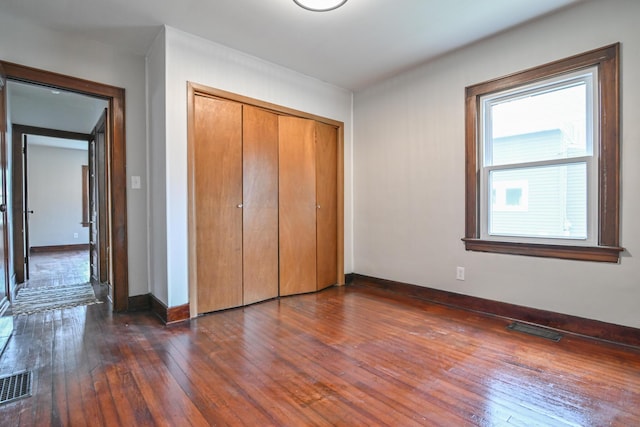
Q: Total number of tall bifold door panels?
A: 4